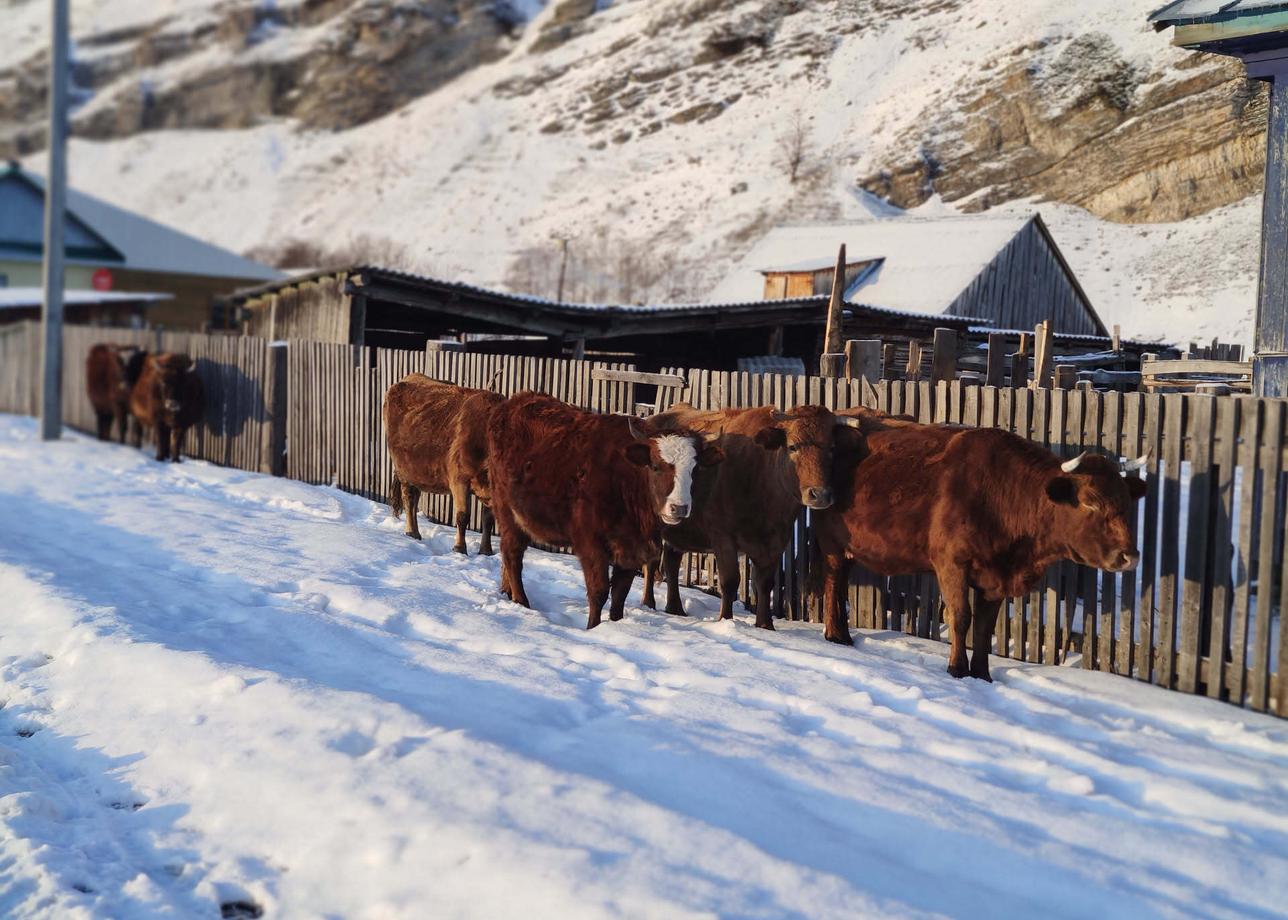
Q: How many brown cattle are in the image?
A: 6